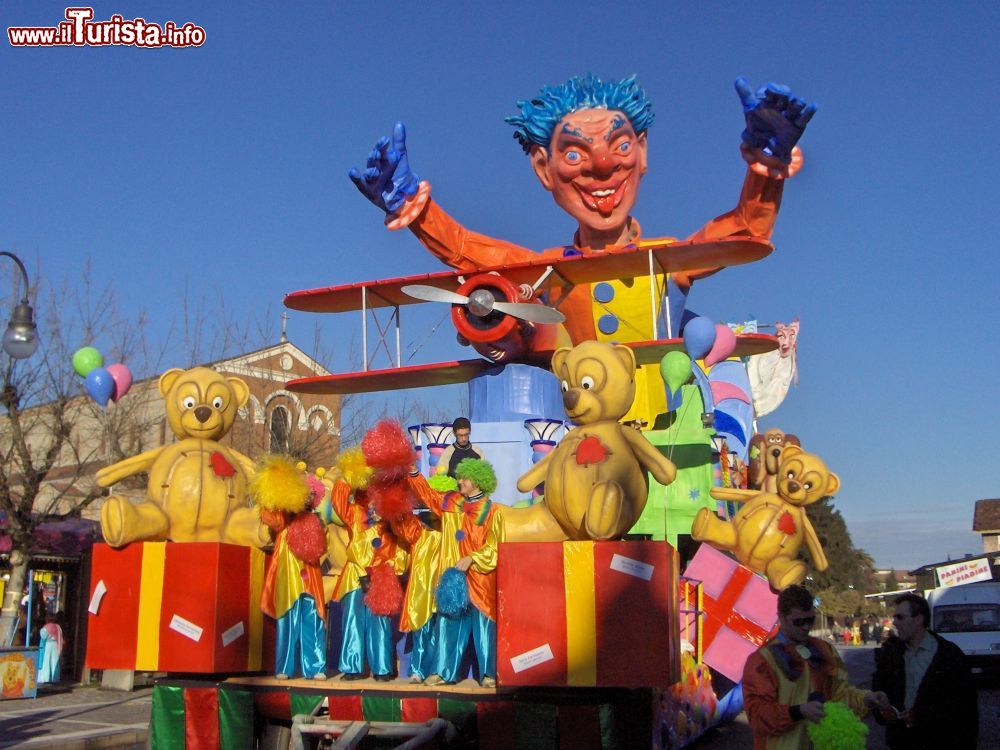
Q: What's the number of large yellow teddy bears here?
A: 3